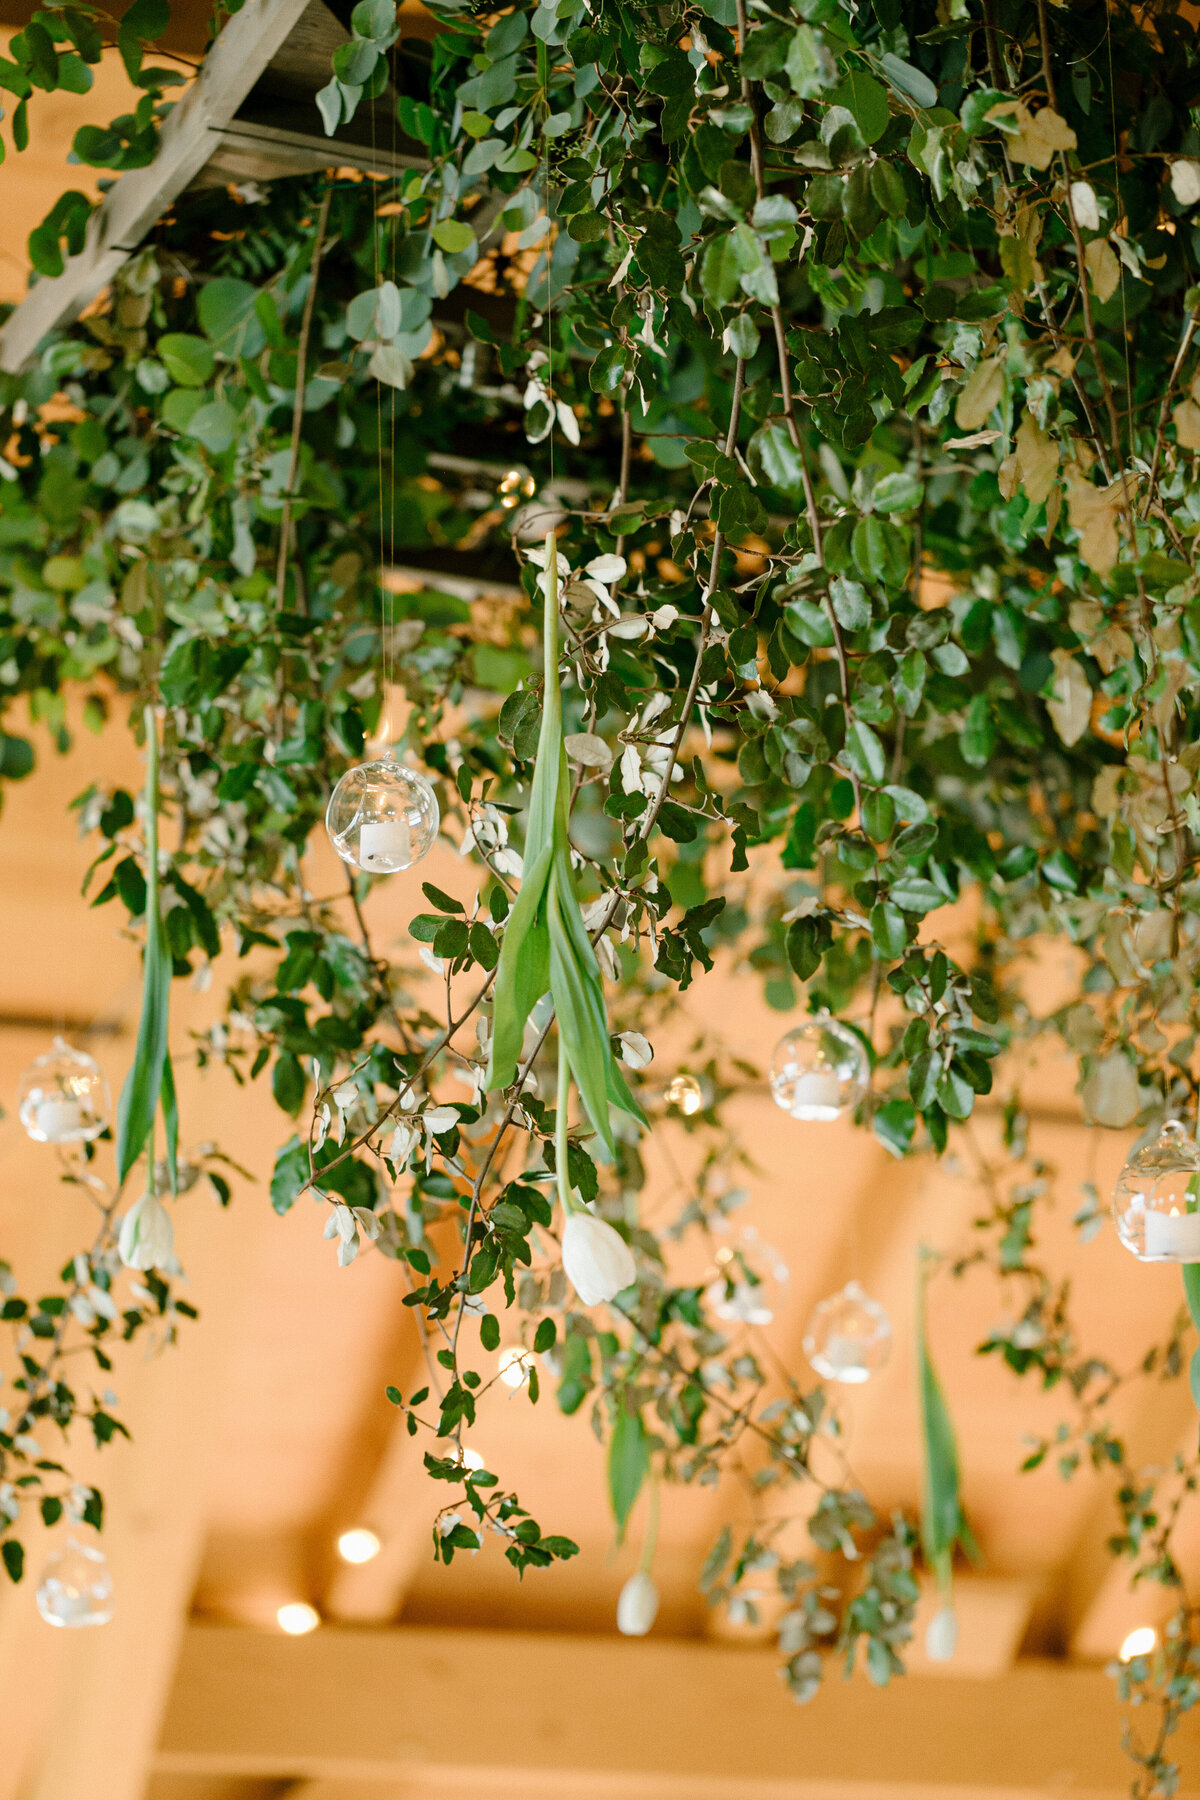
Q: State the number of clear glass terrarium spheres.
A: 7